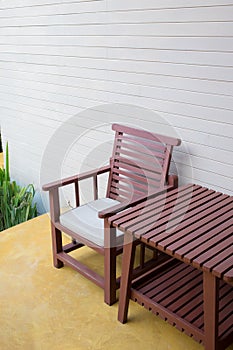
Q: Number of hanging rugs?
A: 0